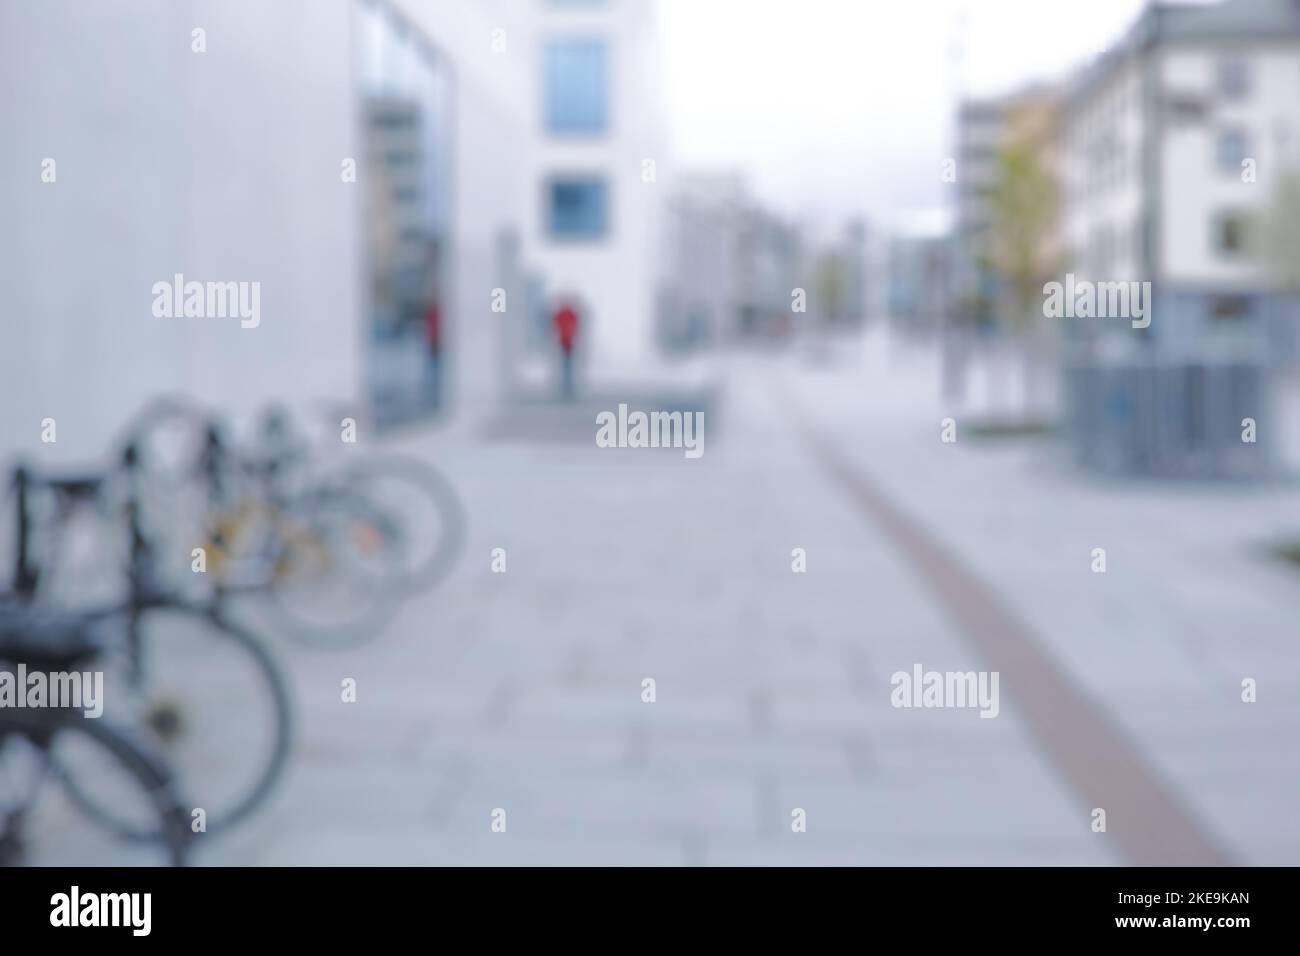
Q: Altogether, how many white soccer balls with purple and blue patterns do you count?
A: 0